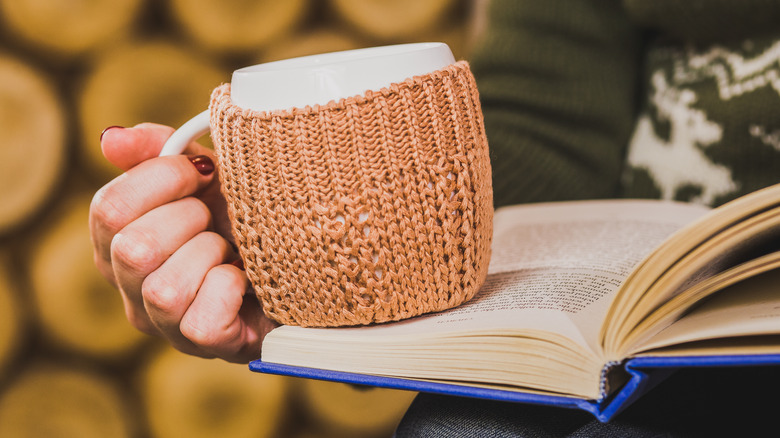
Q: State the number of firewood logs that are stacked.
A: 11